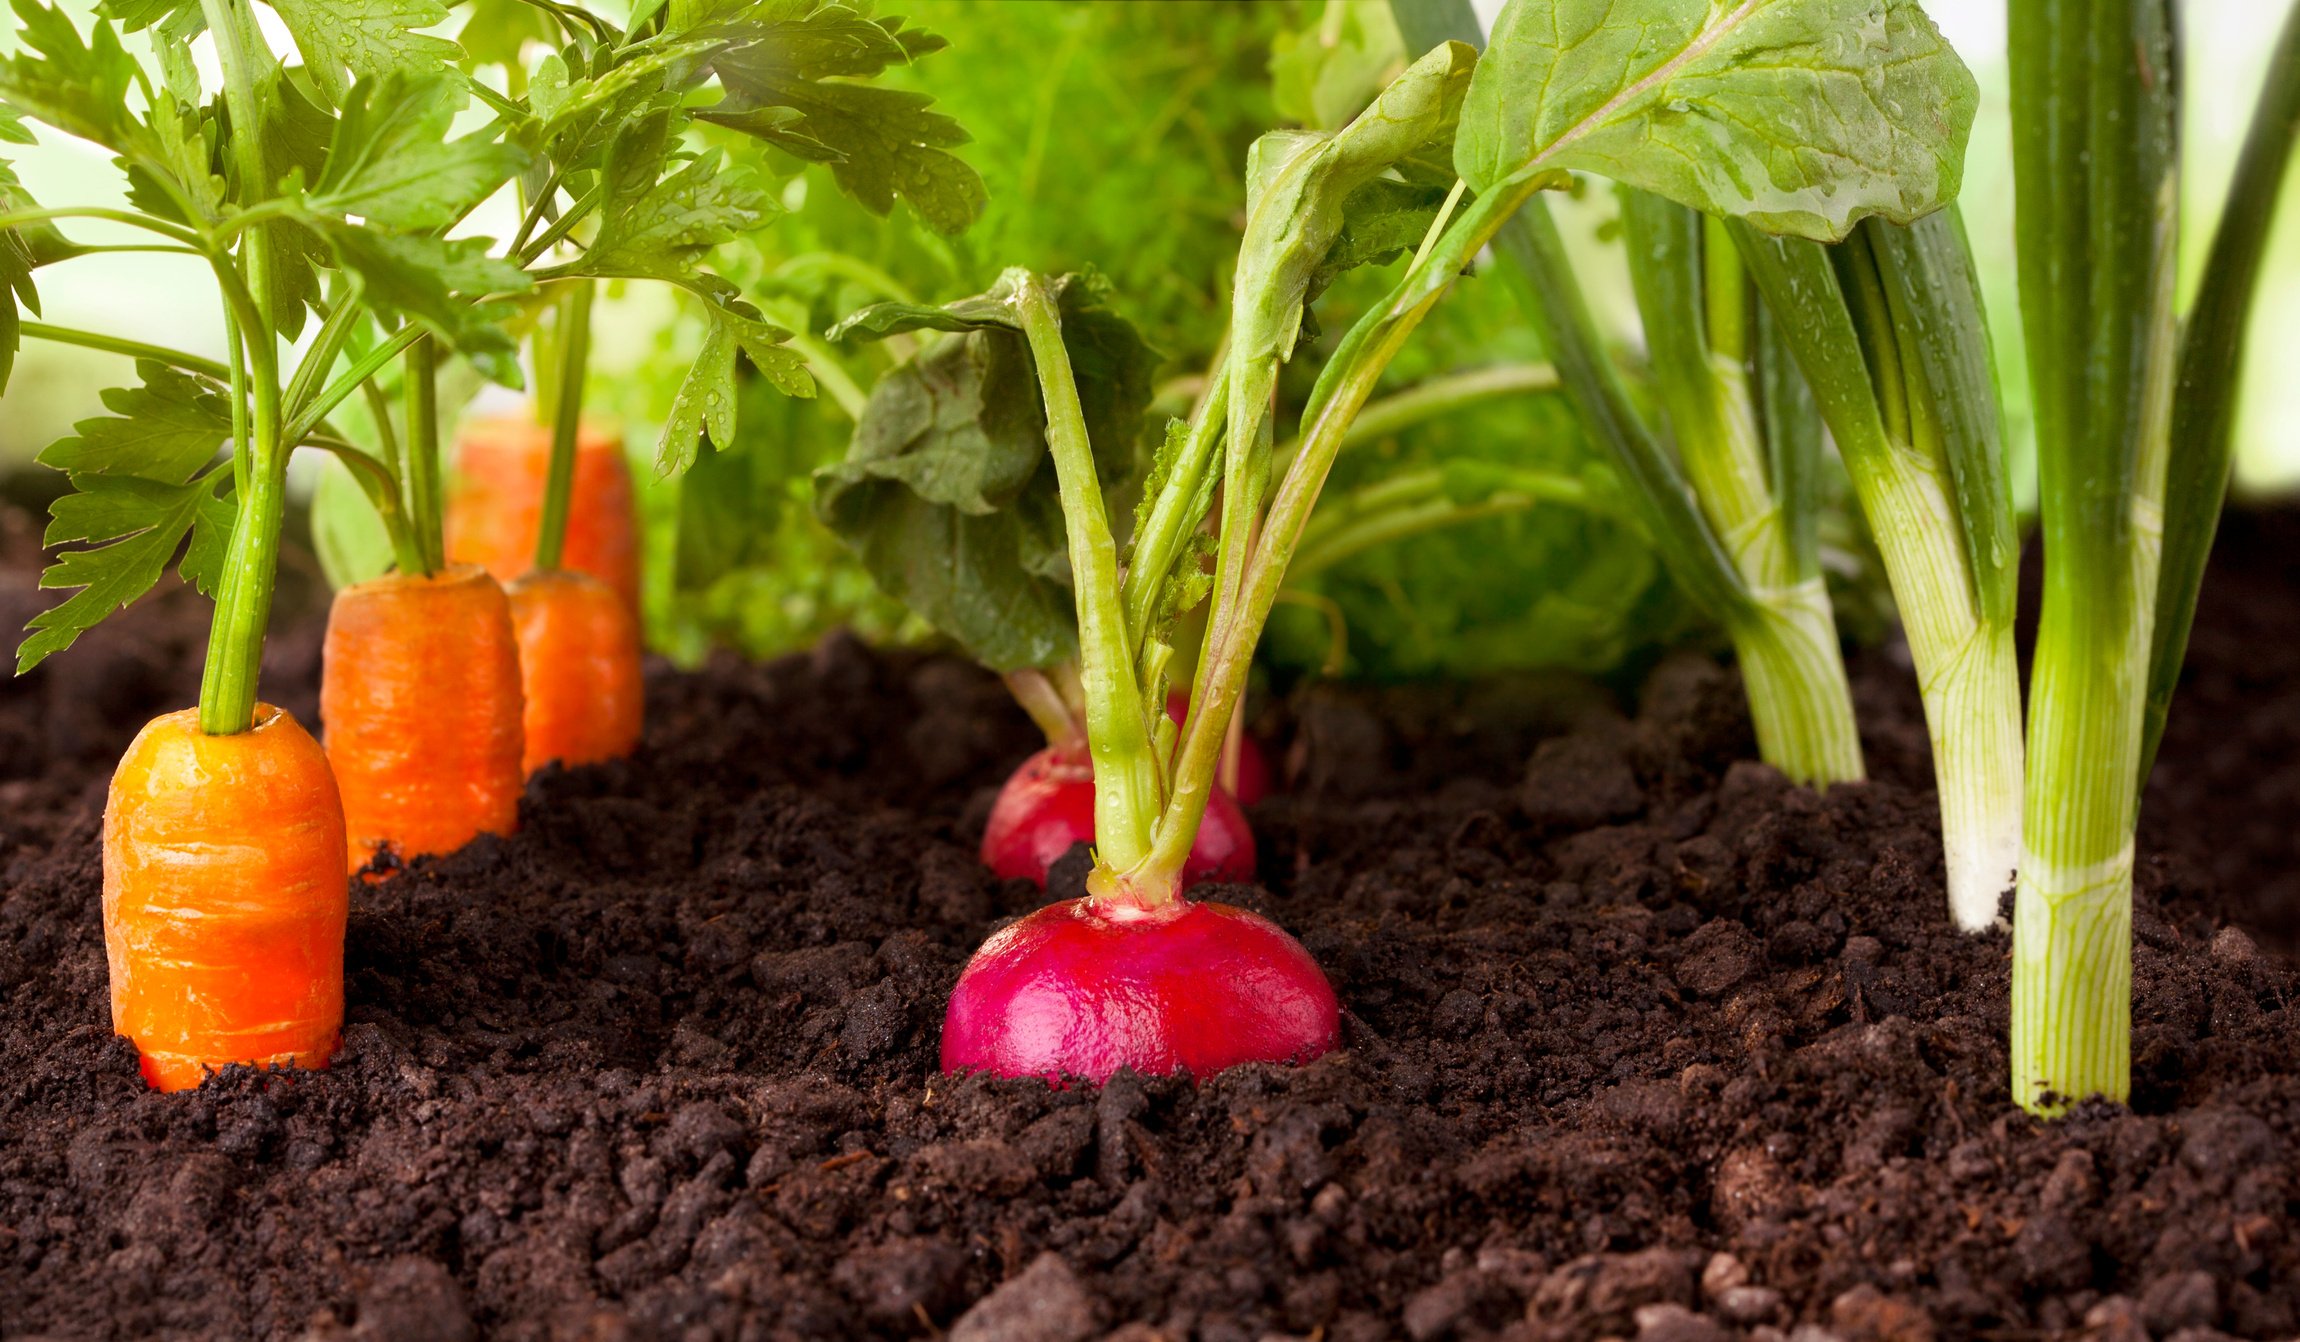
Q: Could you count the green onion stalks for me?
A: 3